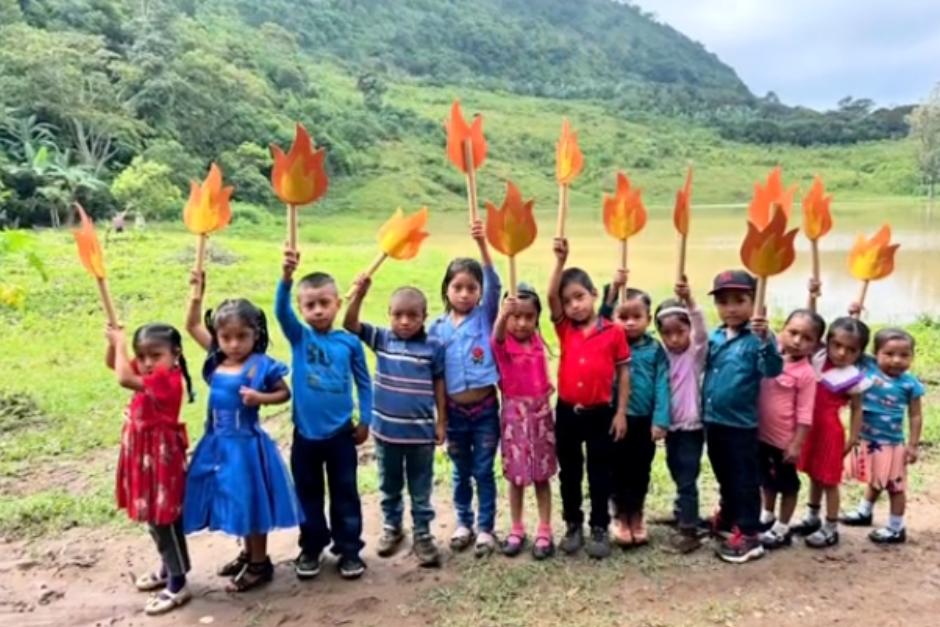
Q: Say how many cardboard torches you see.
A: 13